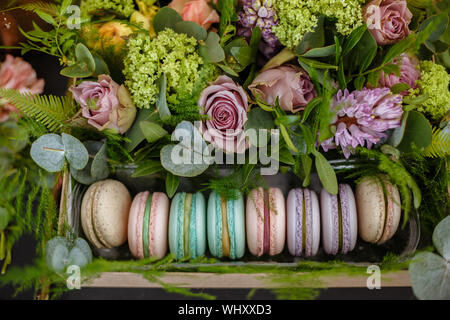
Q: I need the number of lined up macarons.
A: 8